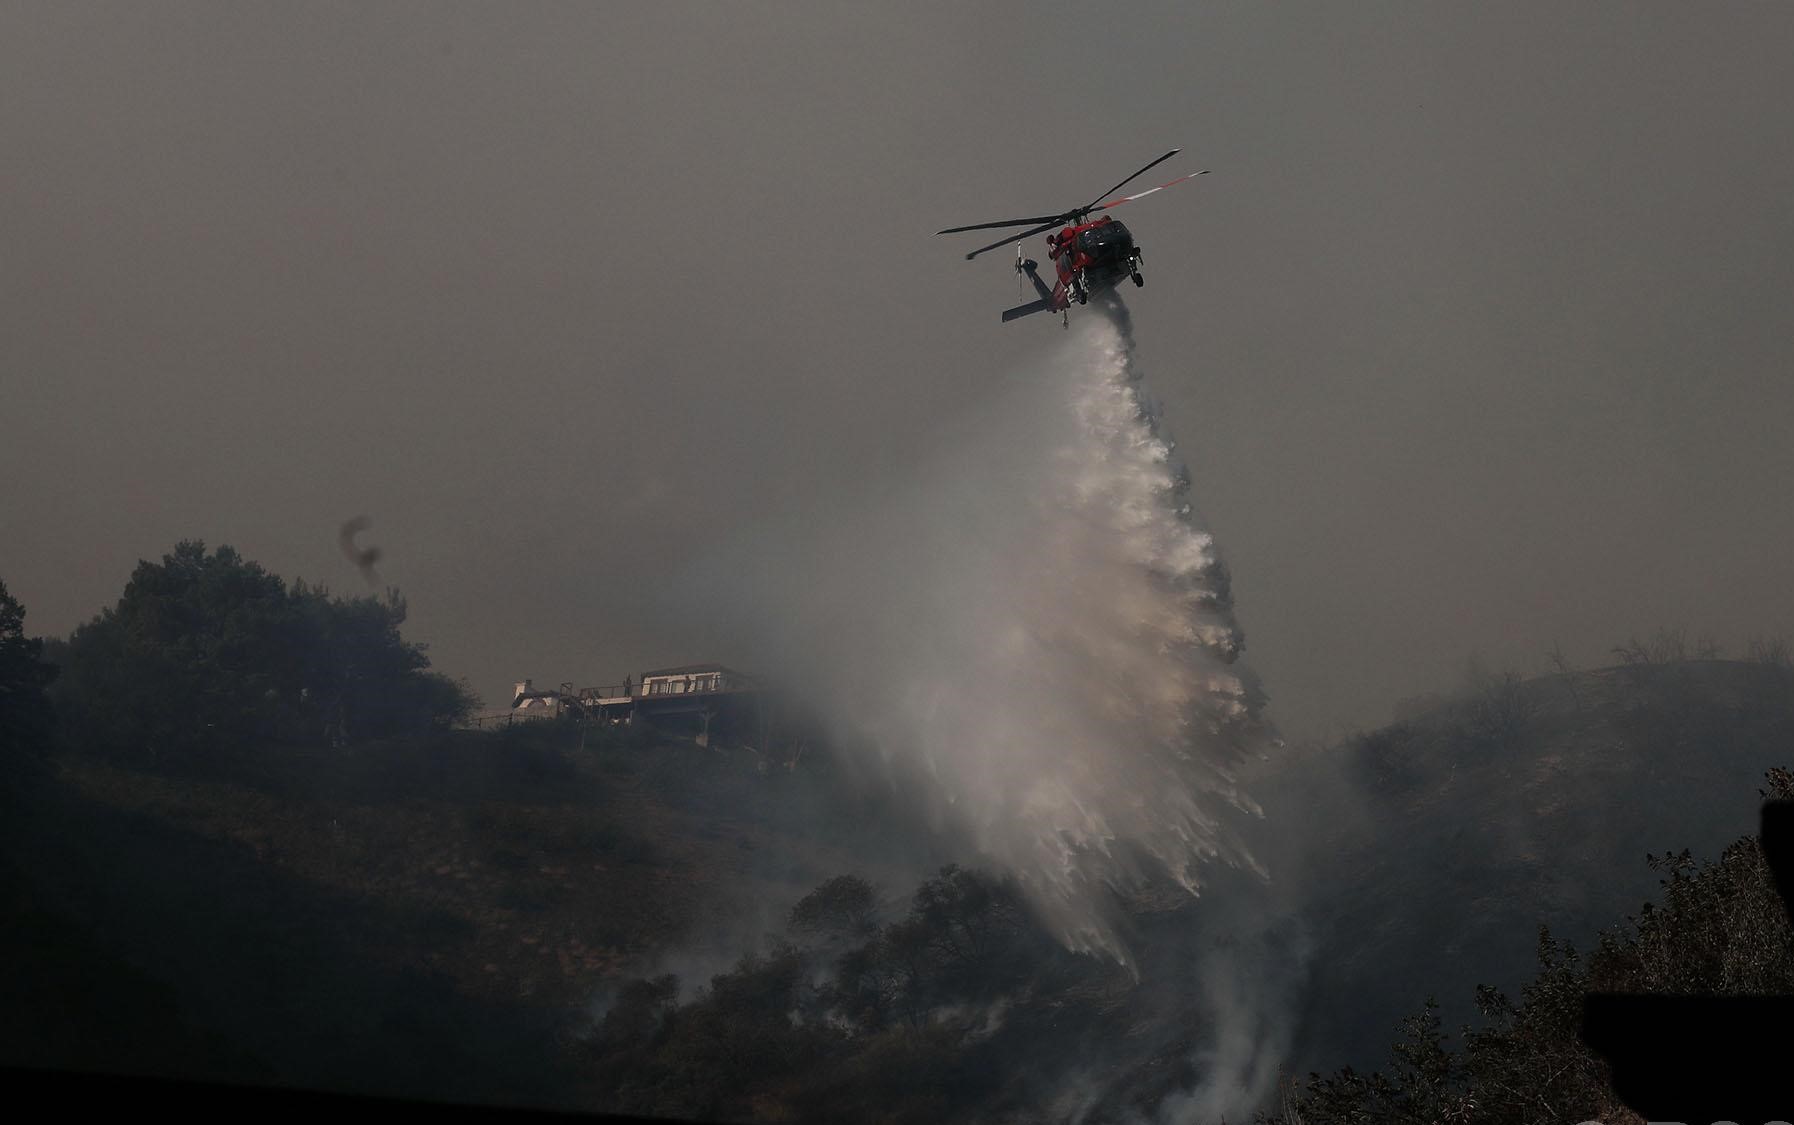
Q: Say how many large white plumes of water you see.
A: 1